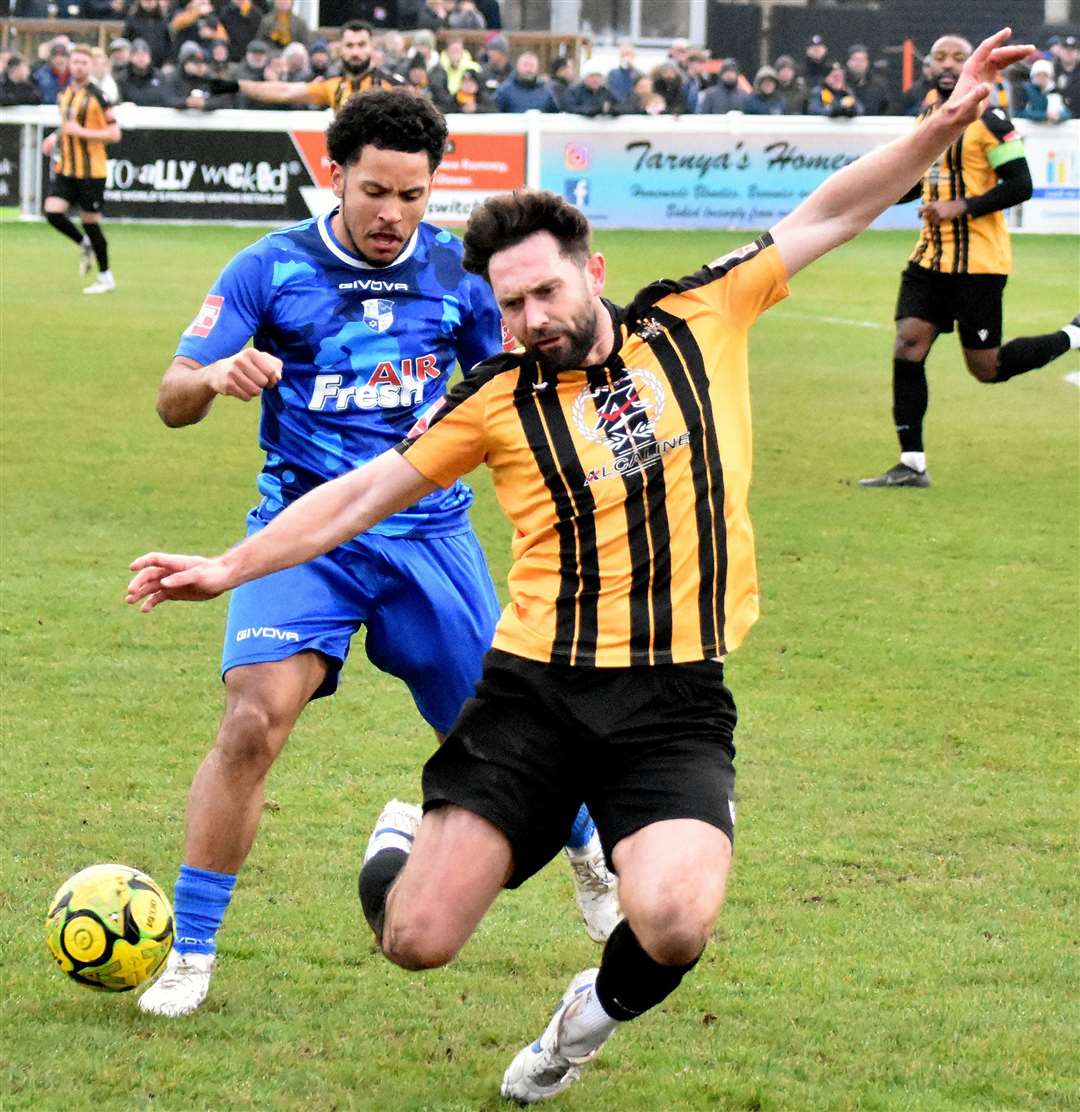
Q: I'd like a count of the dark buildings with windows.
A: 1